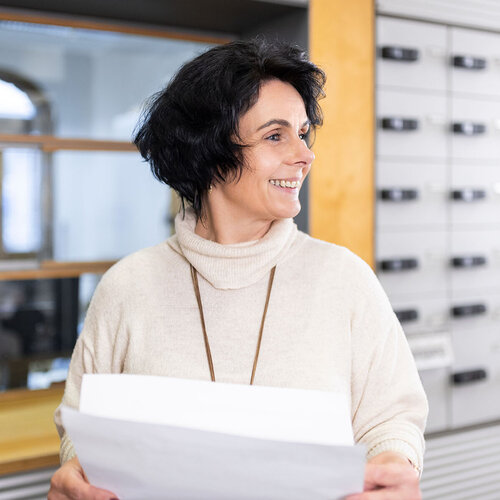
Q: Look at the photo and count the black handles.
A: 11